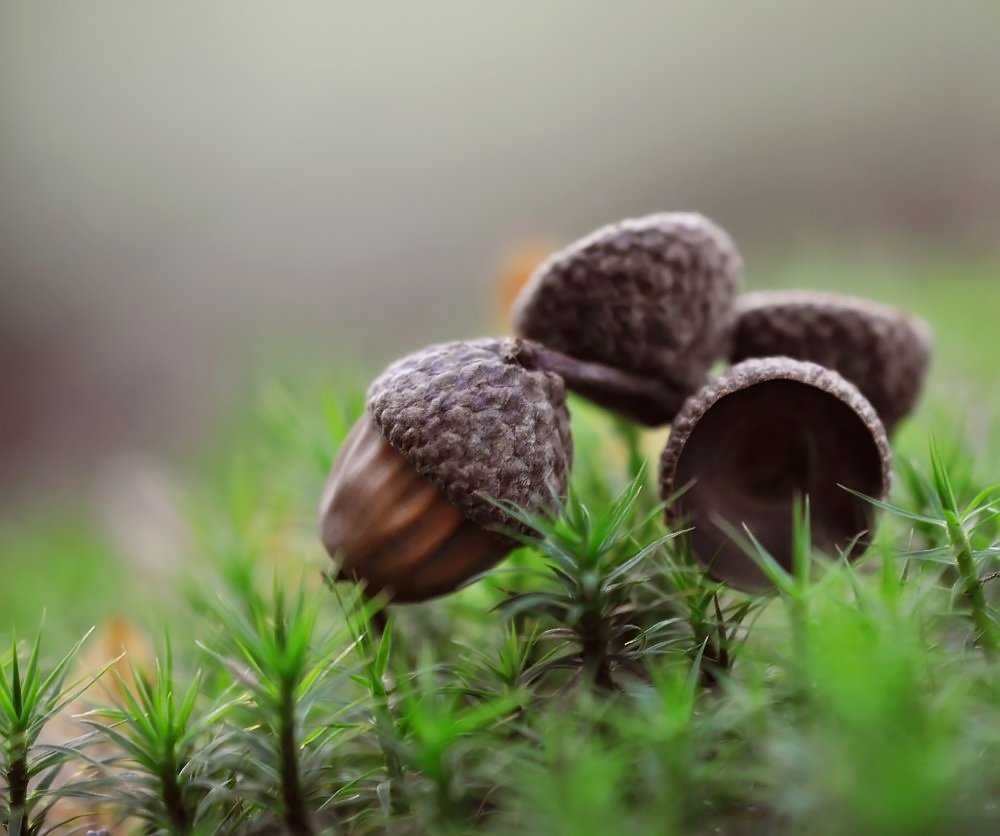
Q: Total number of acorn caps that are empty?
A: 3